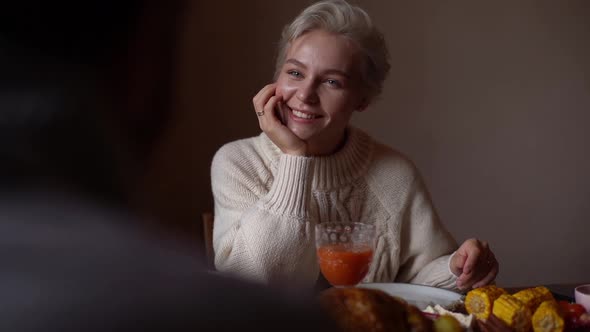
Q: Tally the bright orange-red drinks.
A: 1